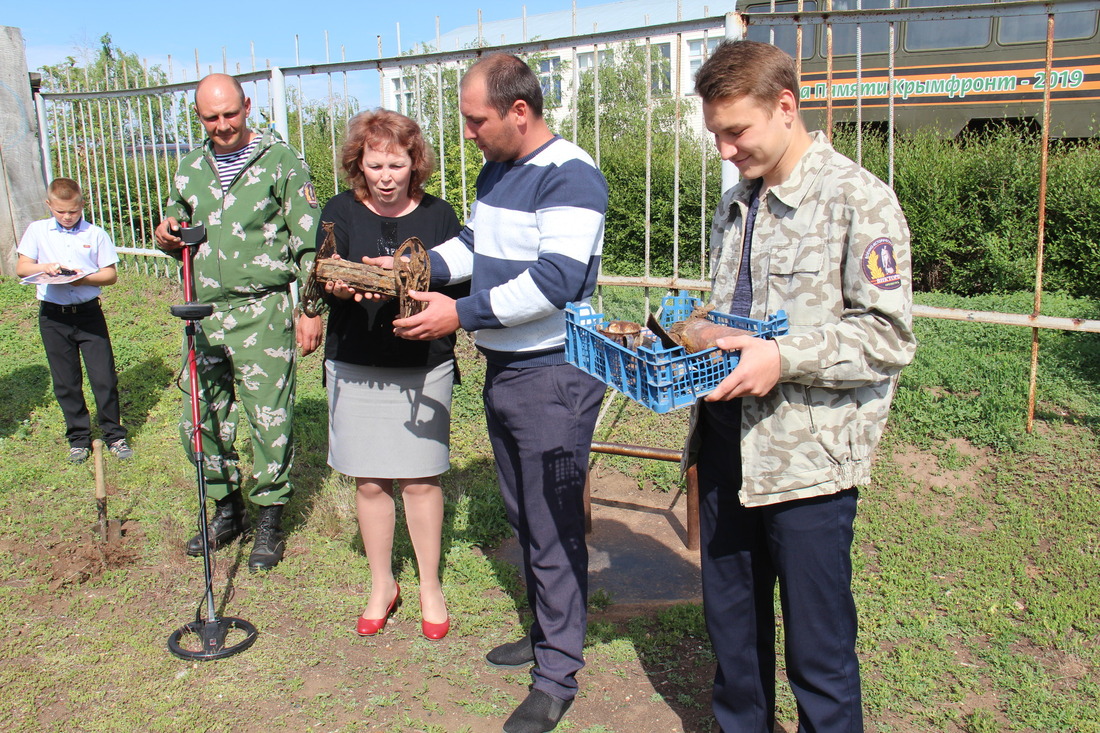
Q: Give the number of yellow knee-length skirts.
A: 0